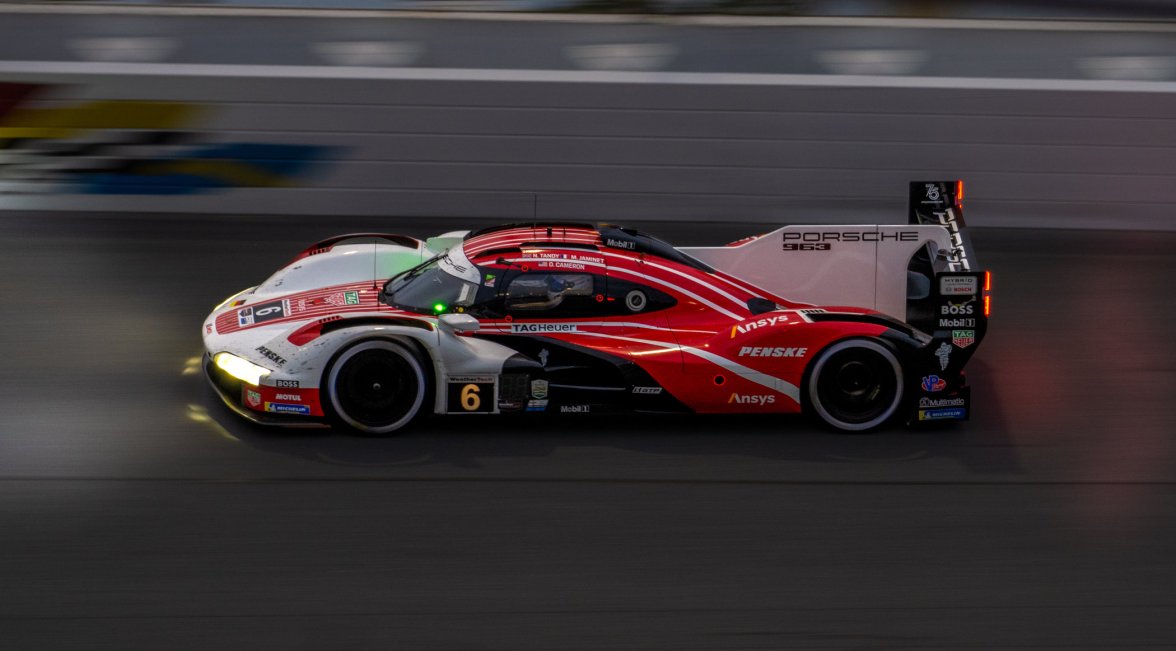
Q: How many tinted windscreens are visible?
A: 1